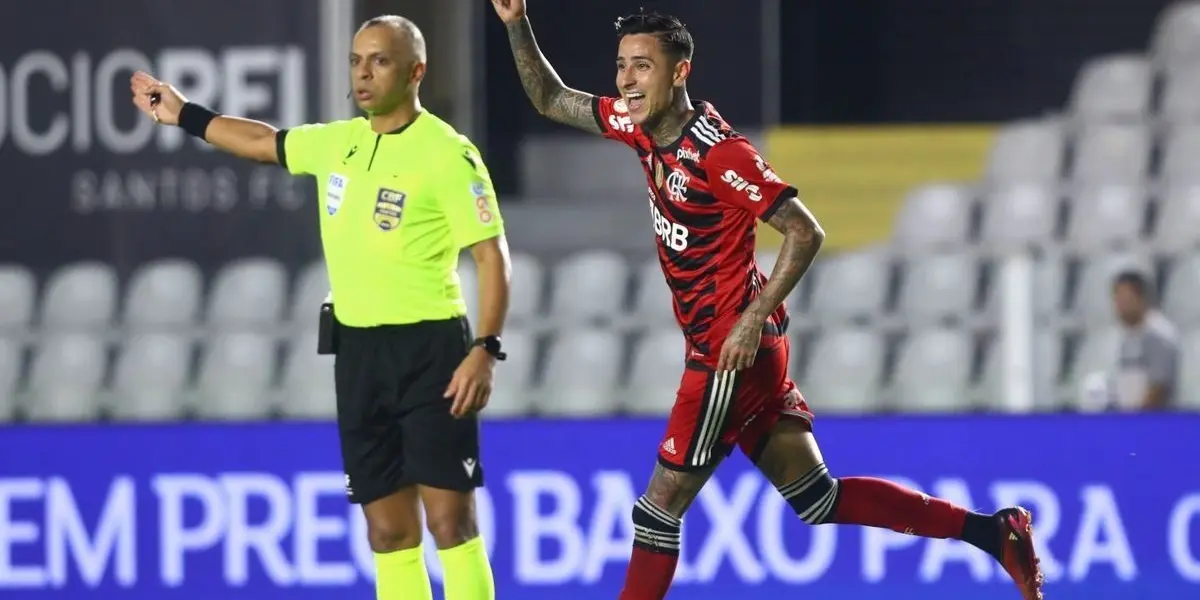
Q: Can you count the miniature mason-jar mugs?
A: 0